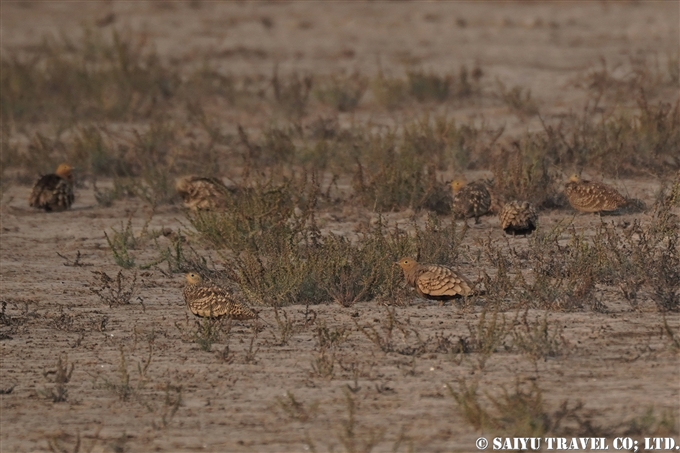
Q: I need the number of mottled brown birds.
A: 7